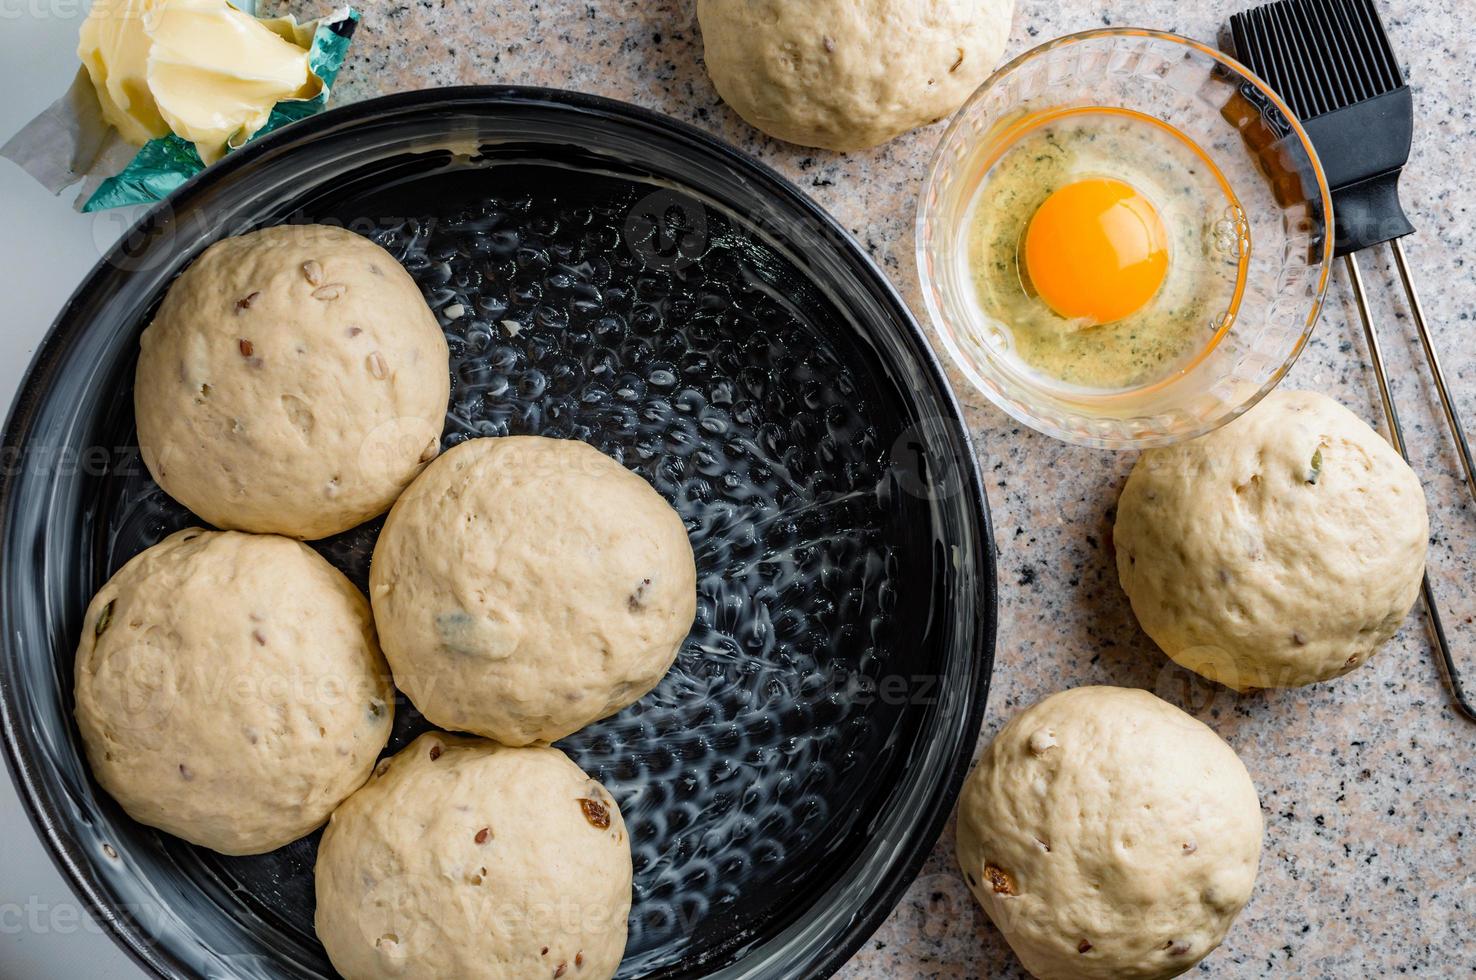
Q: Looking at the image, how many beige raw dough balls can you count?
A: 7